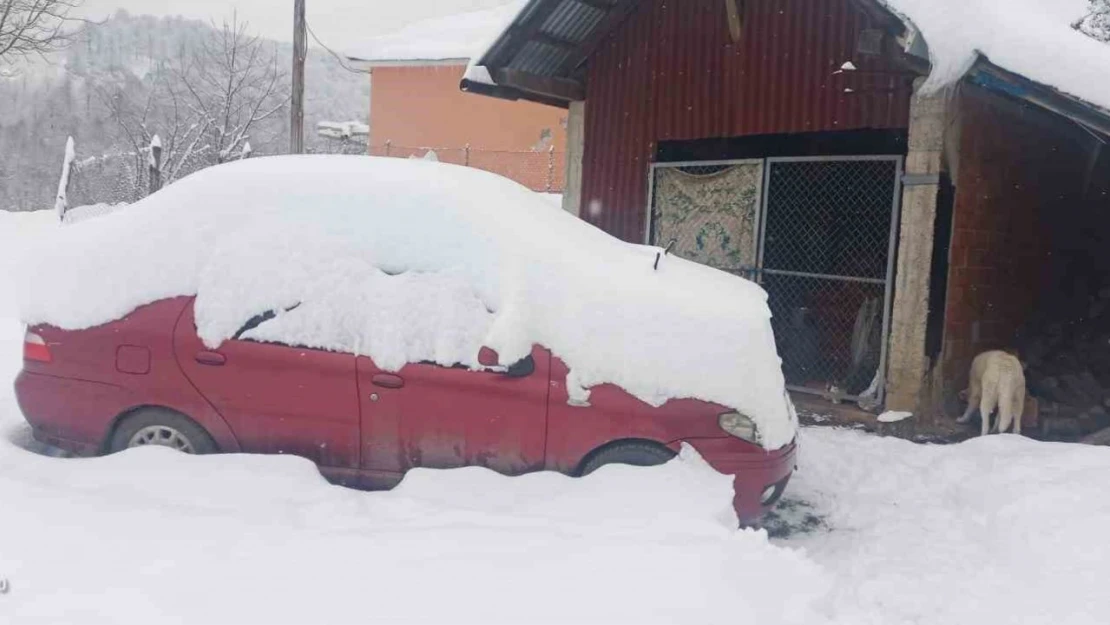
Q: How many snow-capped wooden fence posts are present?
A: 3